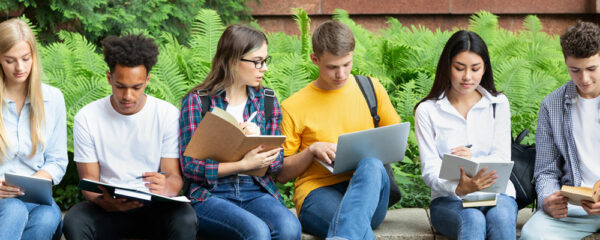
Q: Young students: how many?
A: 6